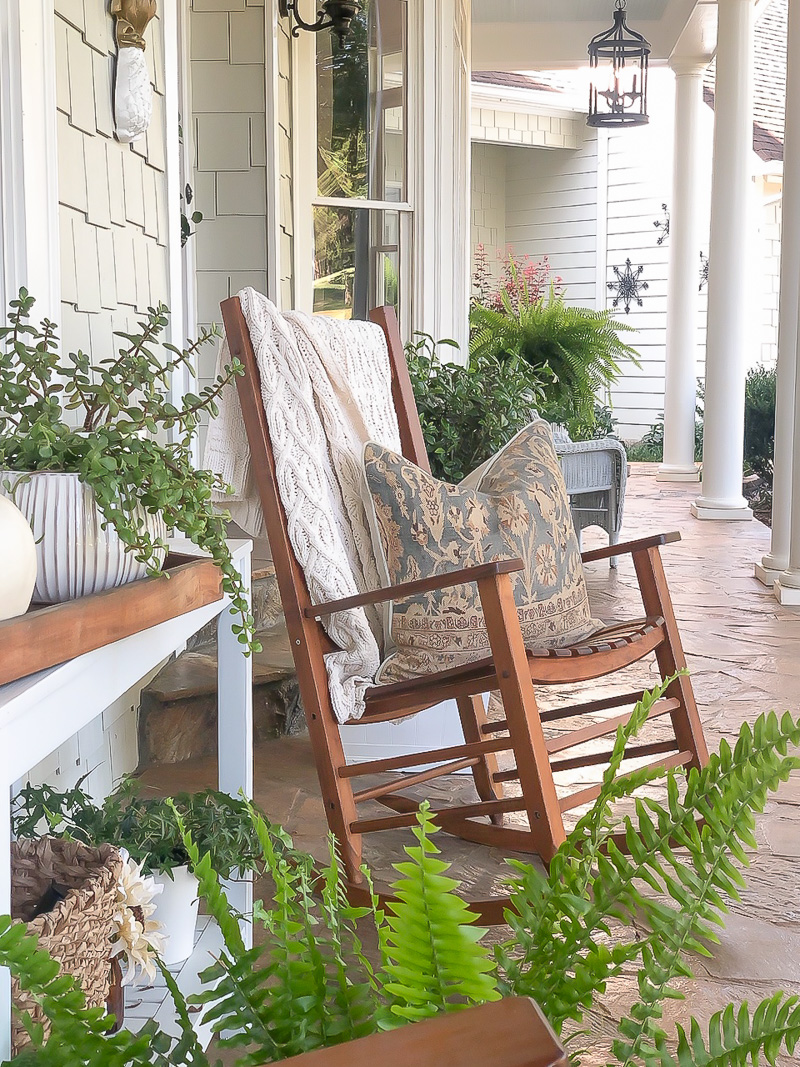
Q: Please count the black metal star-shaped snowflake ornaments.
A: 3